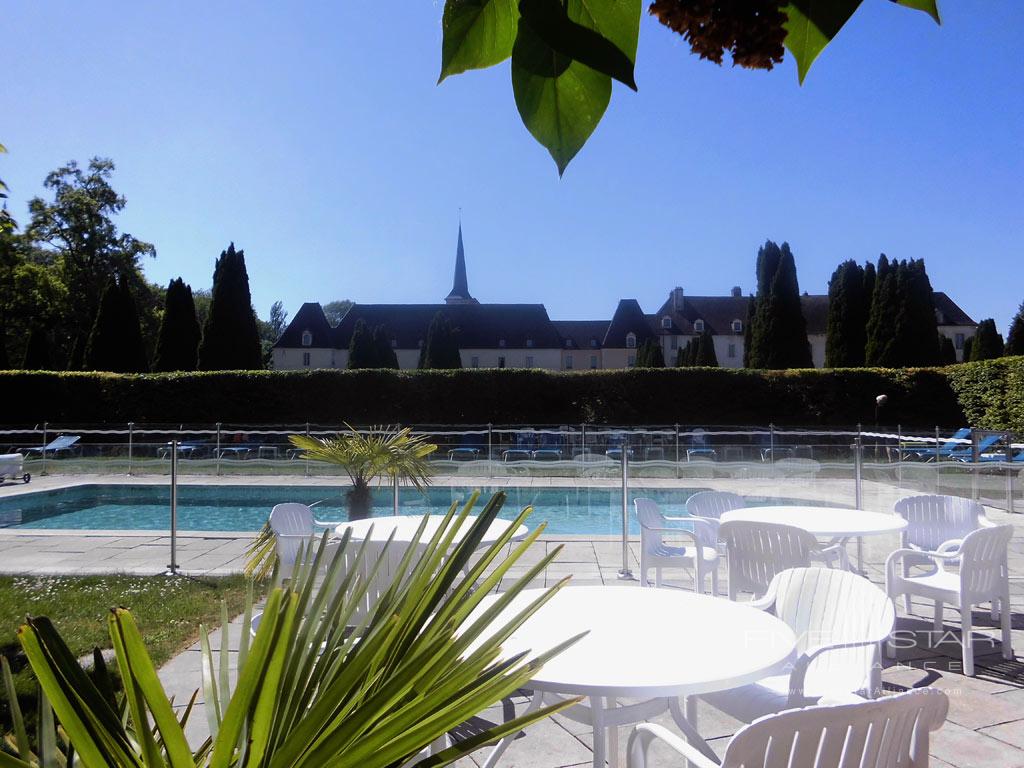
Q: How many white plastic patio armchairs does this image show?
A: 9